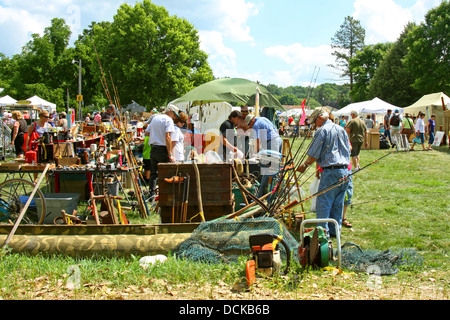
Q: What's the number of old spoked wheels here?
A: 1